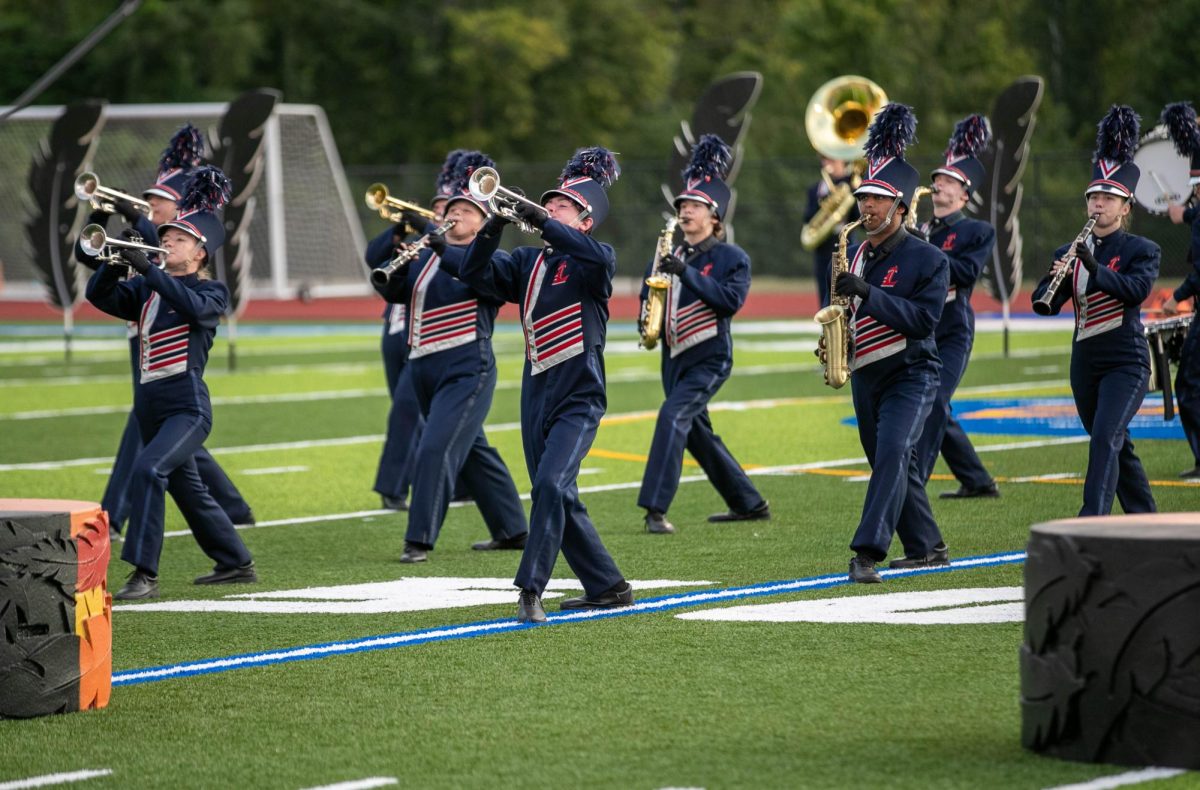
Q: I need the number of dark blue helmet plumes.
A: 10